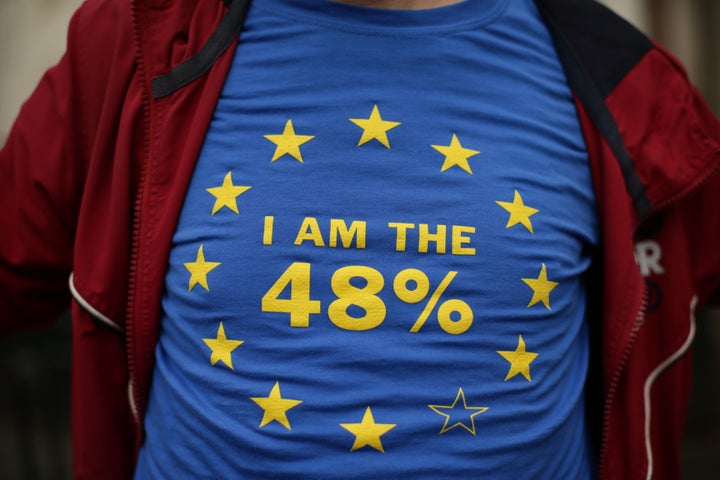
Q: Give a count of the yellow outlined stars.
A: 1